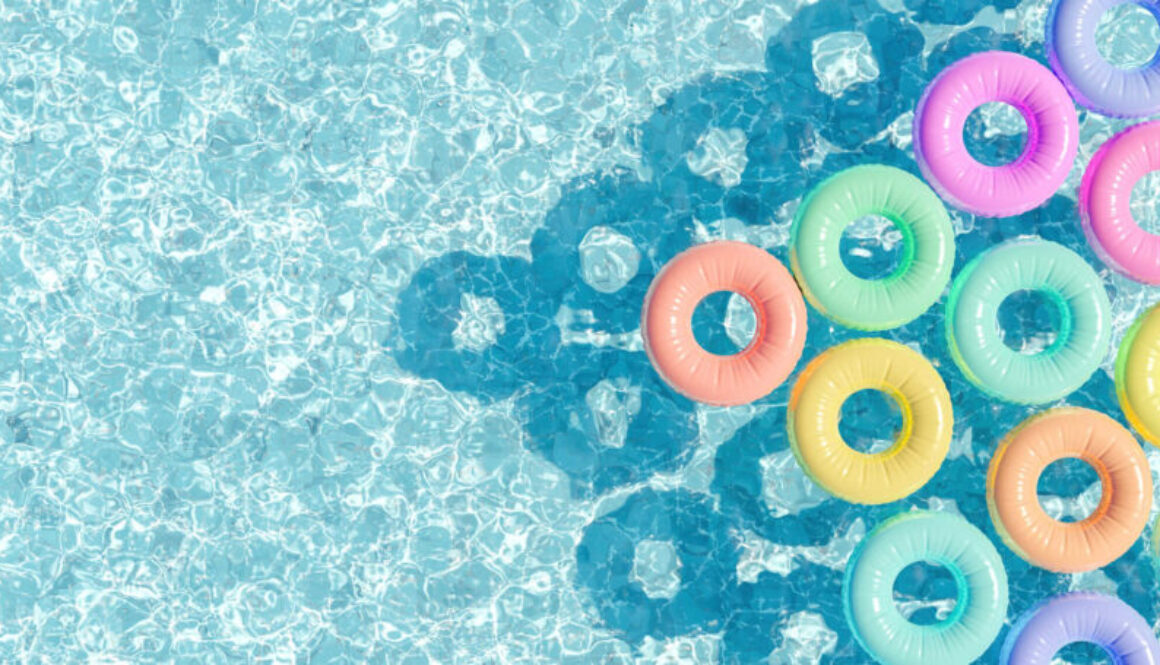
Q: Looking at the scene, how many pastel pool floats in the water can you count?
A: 11